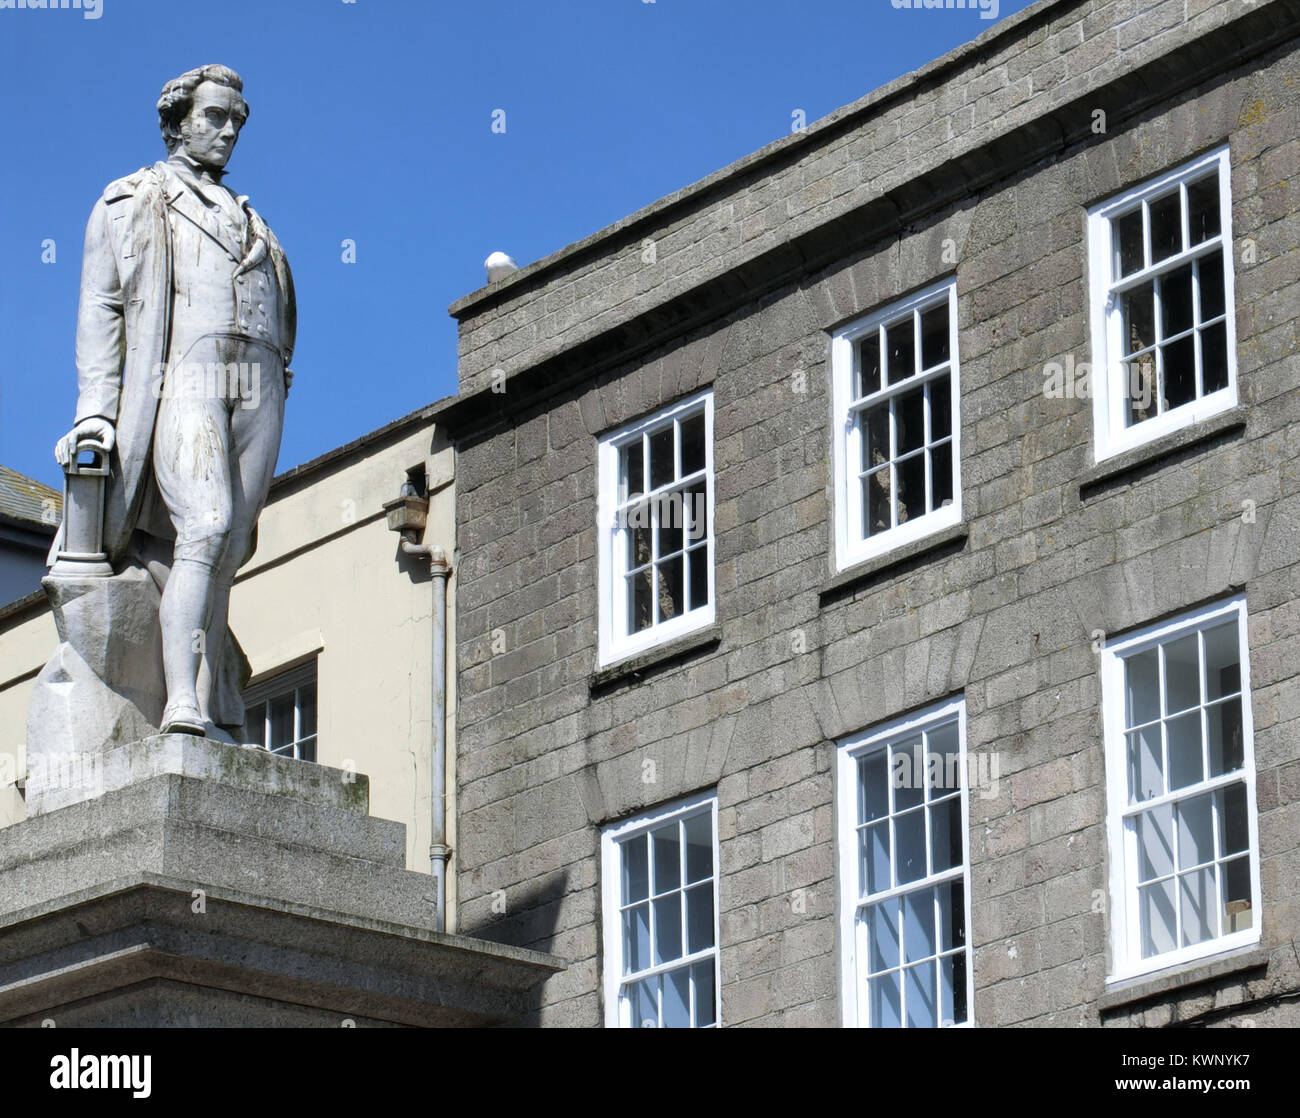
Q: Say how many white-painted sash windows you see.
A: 6